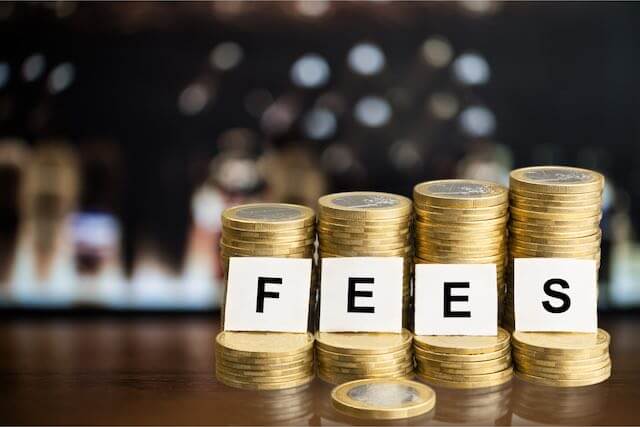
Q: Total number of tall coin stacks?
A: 4